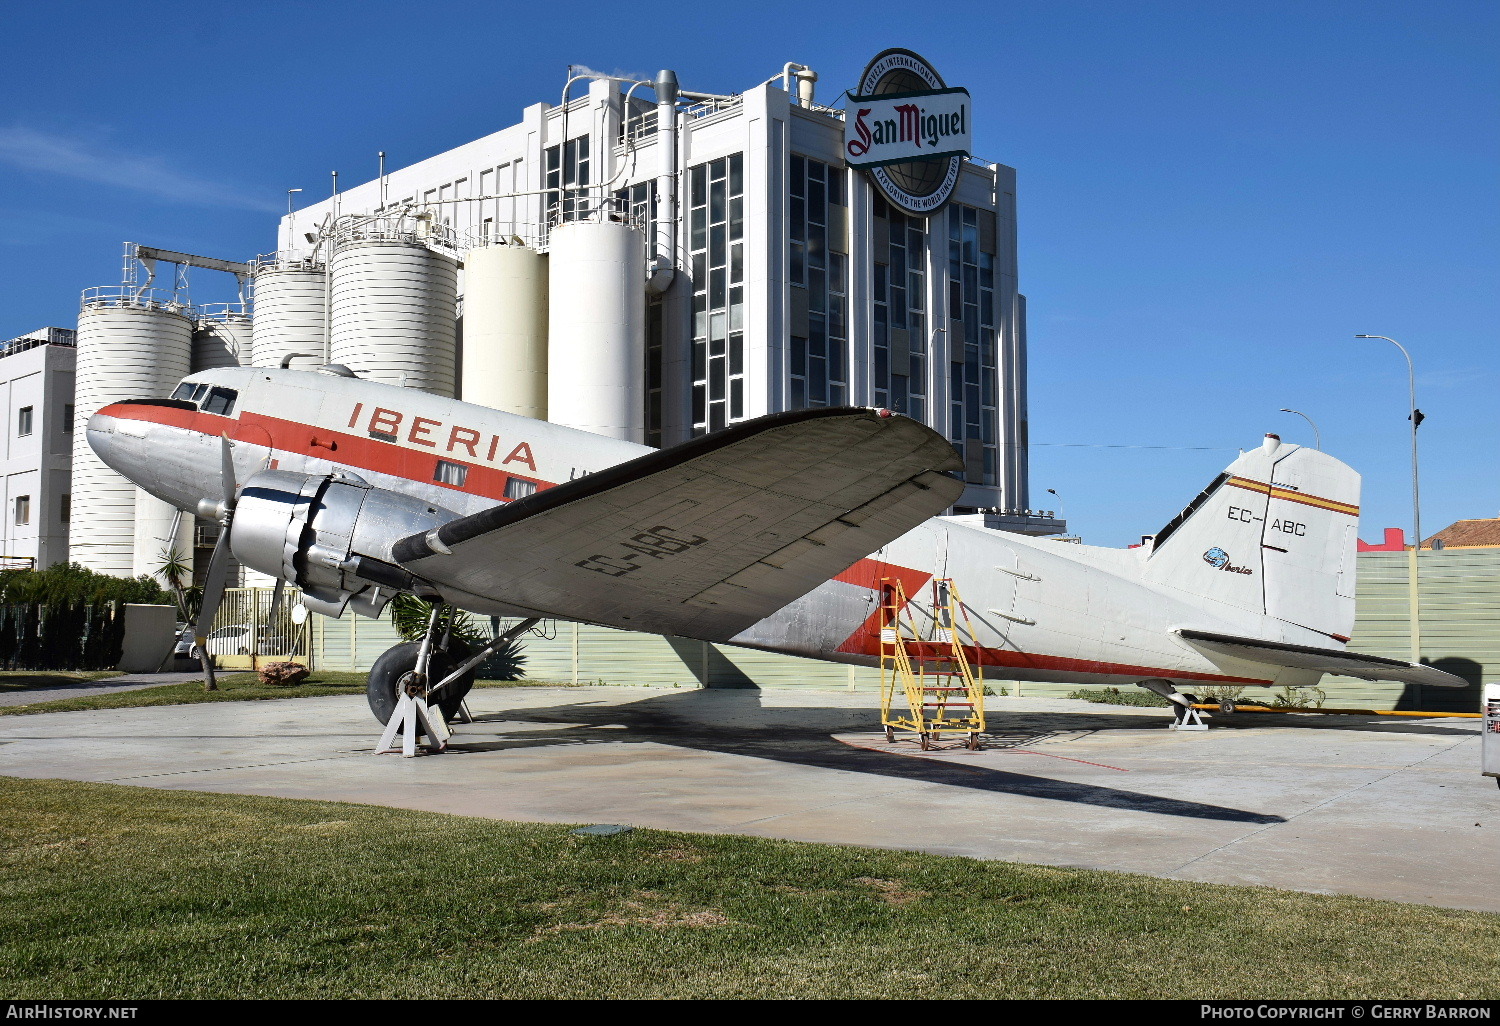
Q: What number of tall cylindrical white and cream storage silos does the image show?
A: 6